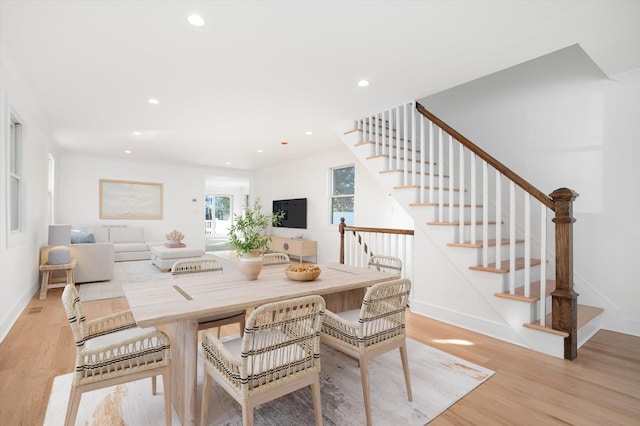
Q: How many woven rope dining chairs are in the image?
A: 6